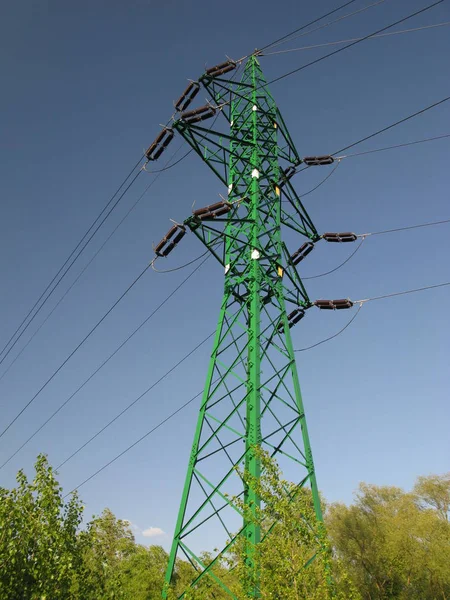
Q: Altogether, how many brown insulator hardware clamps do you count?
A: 12